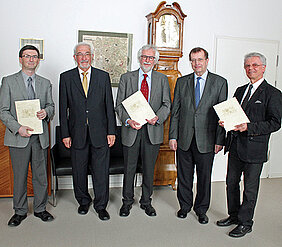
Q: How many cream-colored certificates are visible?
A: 3